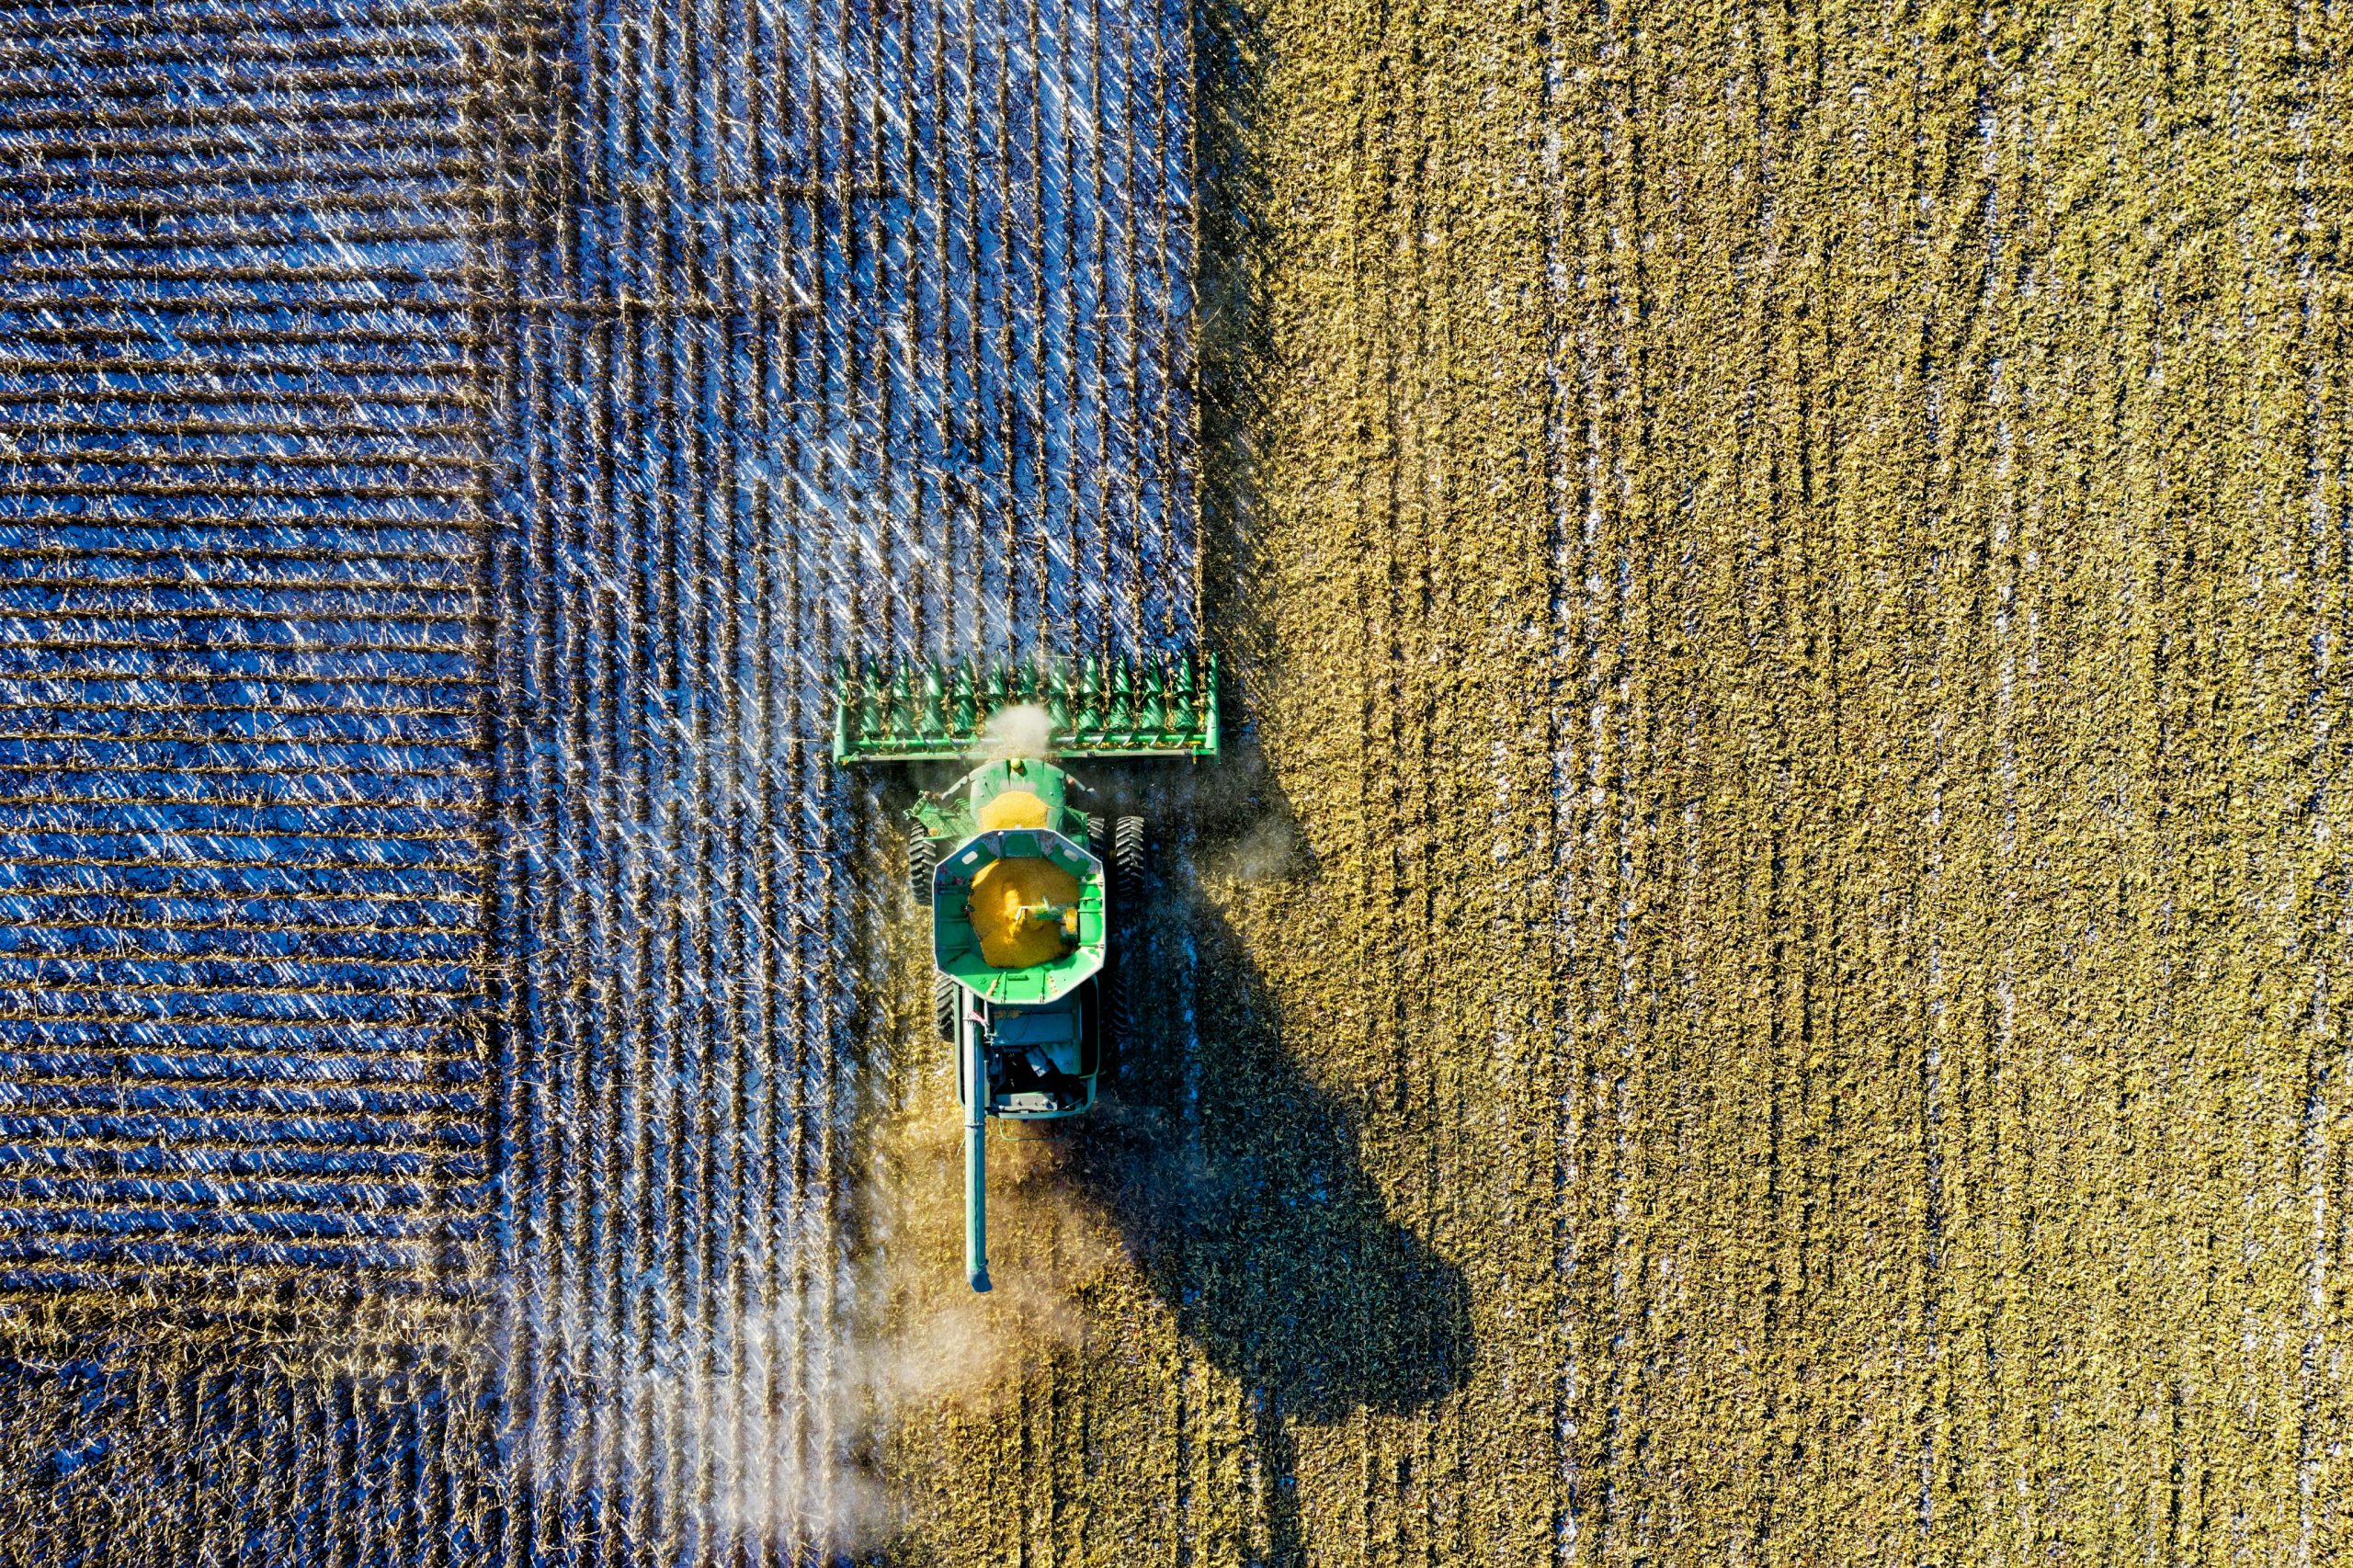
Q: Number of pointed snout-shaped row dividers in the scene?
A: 13